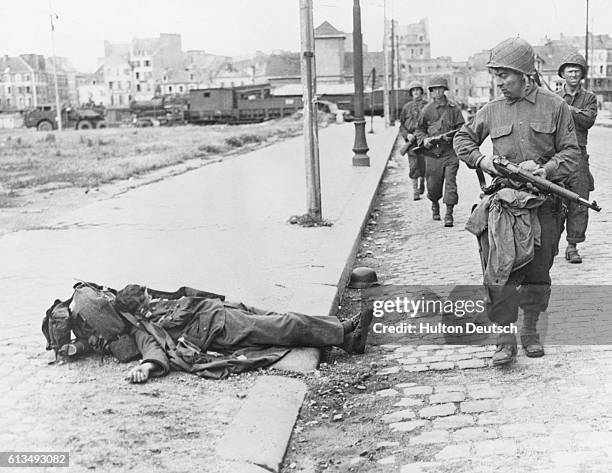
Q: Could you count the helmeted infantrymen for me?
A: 4